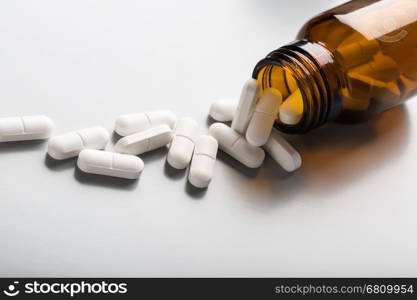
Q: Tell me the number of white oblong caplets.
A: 13